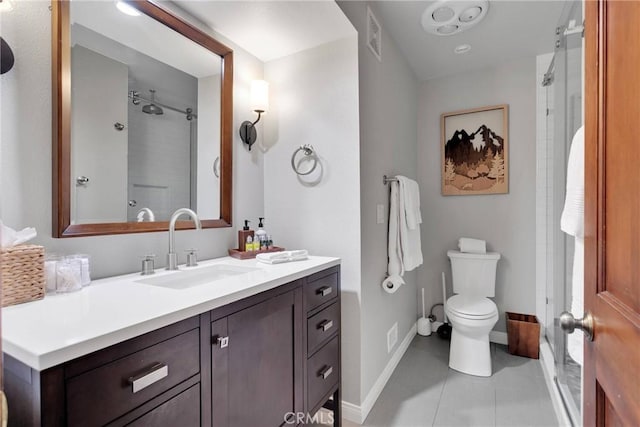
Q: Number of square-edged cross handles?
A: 2